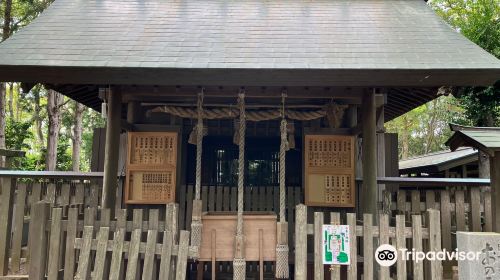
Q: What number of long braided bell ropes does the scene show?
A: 3